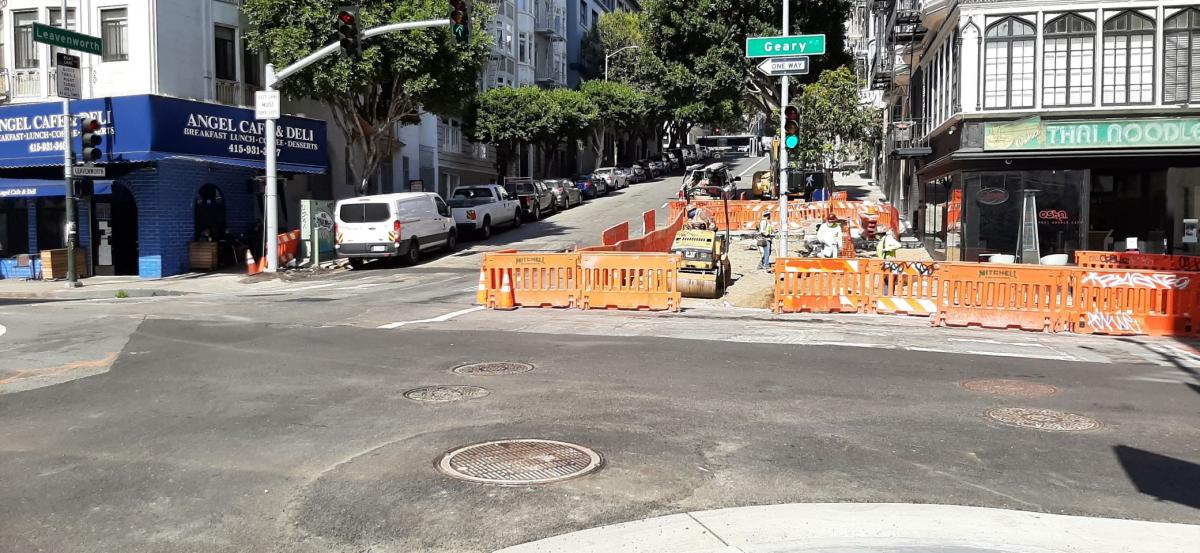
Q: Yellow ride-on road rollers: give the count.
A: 1